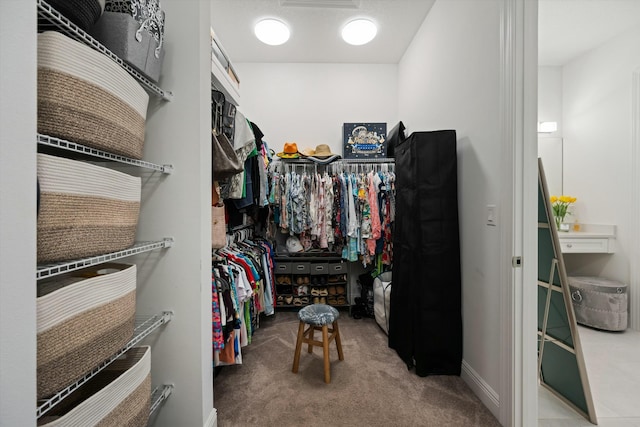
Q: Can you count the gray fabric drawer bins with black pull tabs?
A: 4